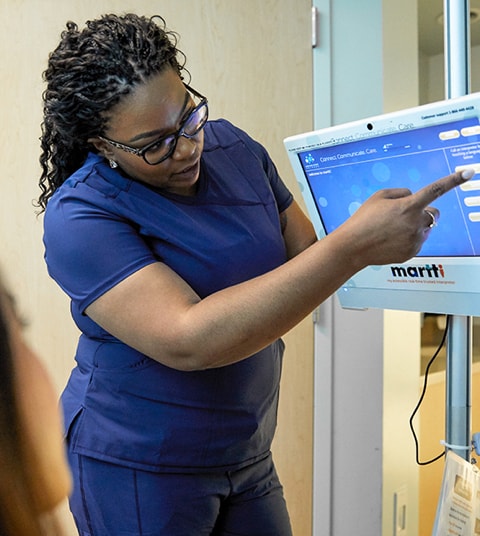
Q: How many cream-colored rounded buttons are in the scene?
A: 6